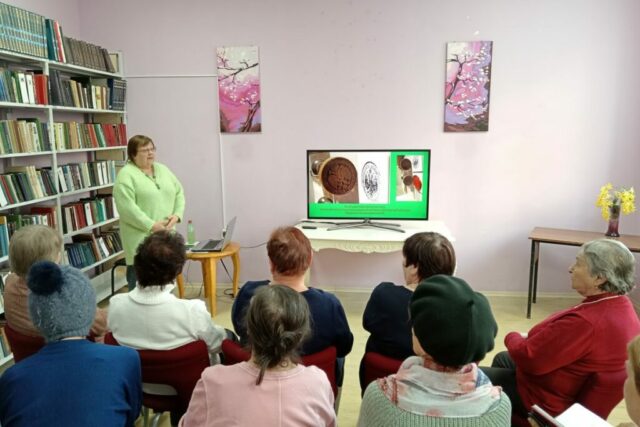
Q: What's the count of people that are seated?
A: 9